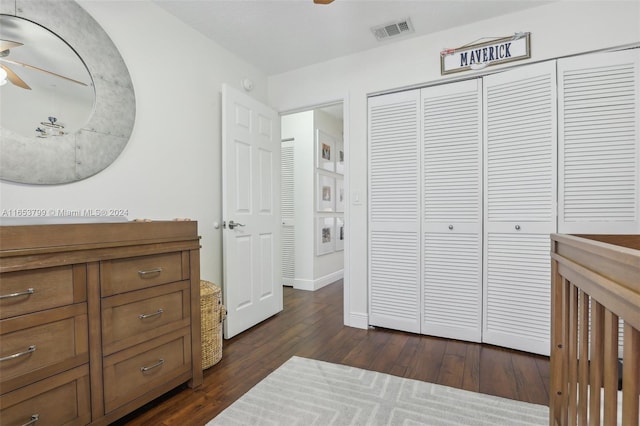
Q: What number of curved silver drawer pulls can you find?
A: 6